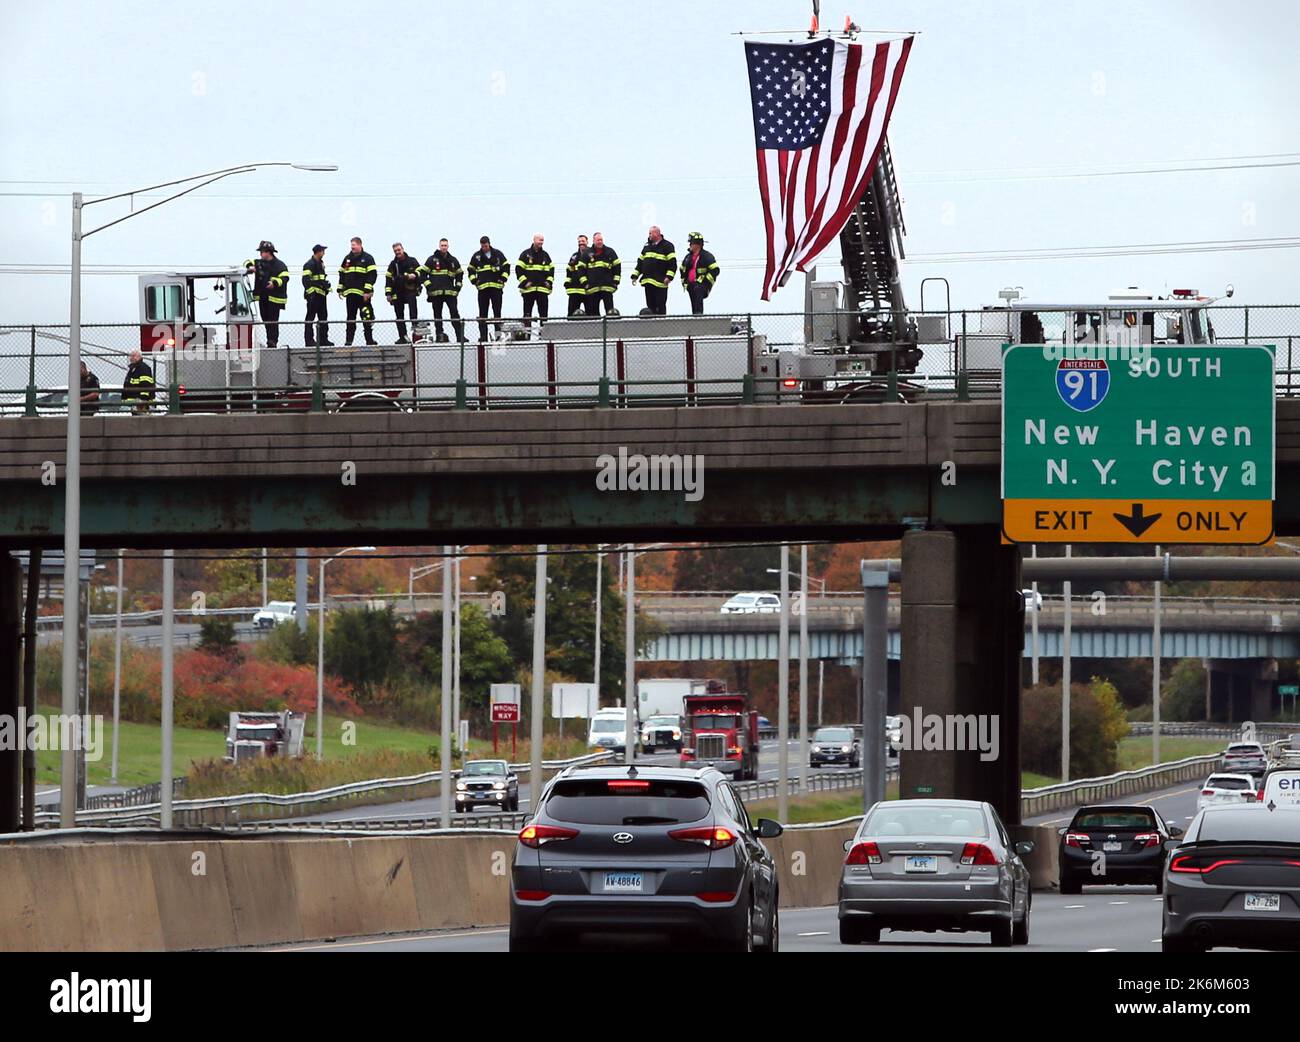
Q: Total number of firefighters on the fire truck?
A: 11